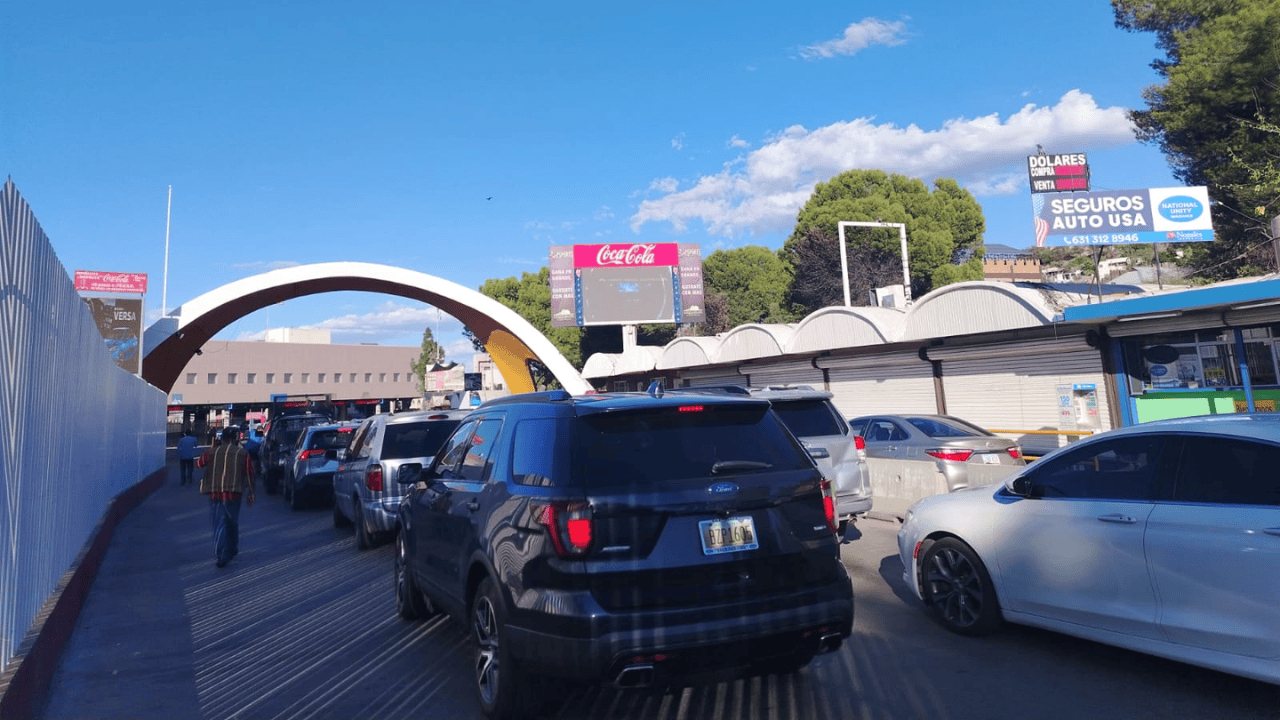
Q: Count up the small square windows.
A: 14